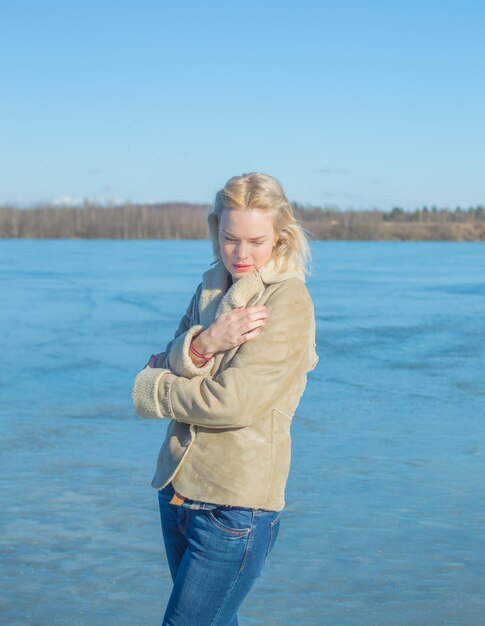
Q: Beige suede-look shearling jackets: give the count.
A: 1